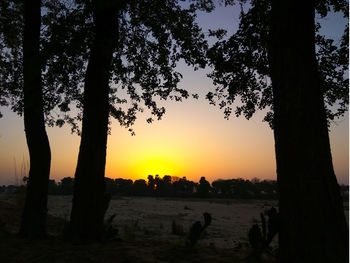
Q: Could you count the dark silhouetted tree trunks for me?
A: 3